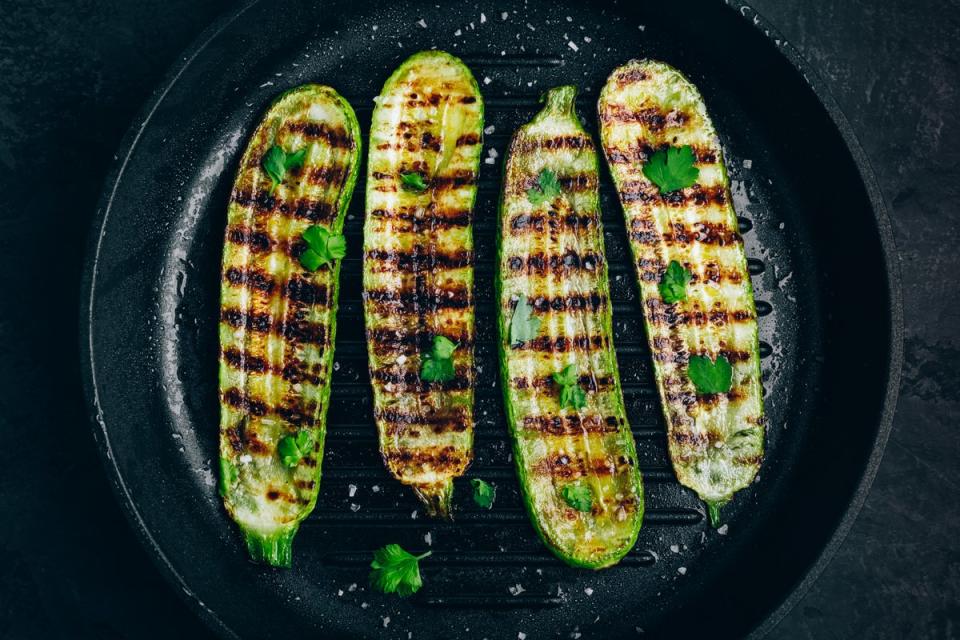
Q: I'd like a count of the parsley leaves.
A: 14